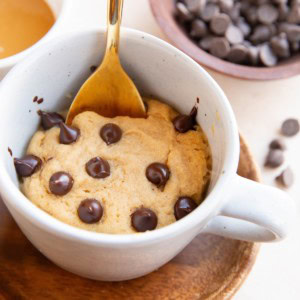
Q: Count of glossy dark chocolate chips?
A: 11